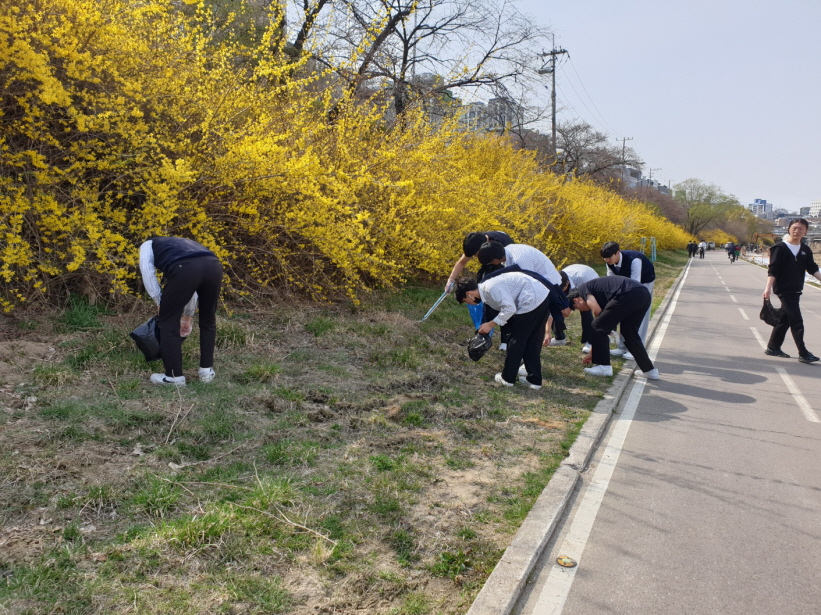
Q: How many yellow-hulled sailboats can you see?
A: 0